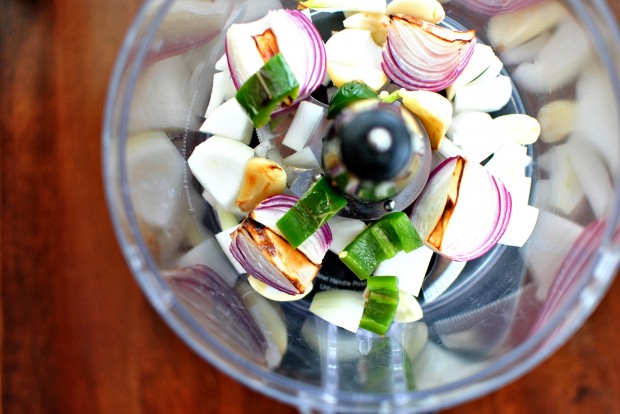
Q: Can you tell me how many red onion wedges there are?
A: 4